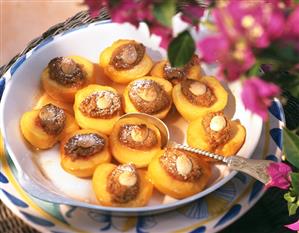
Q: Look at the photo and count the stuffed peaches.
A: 12